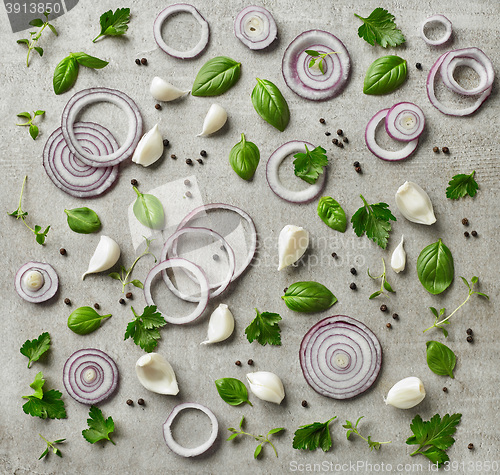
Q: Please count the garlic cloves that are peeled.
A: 11